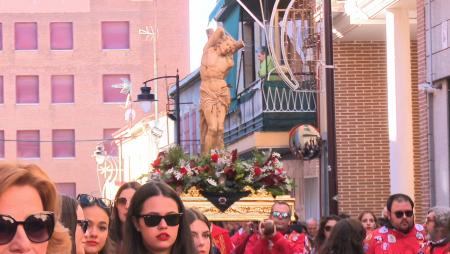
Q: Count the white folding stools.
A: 0